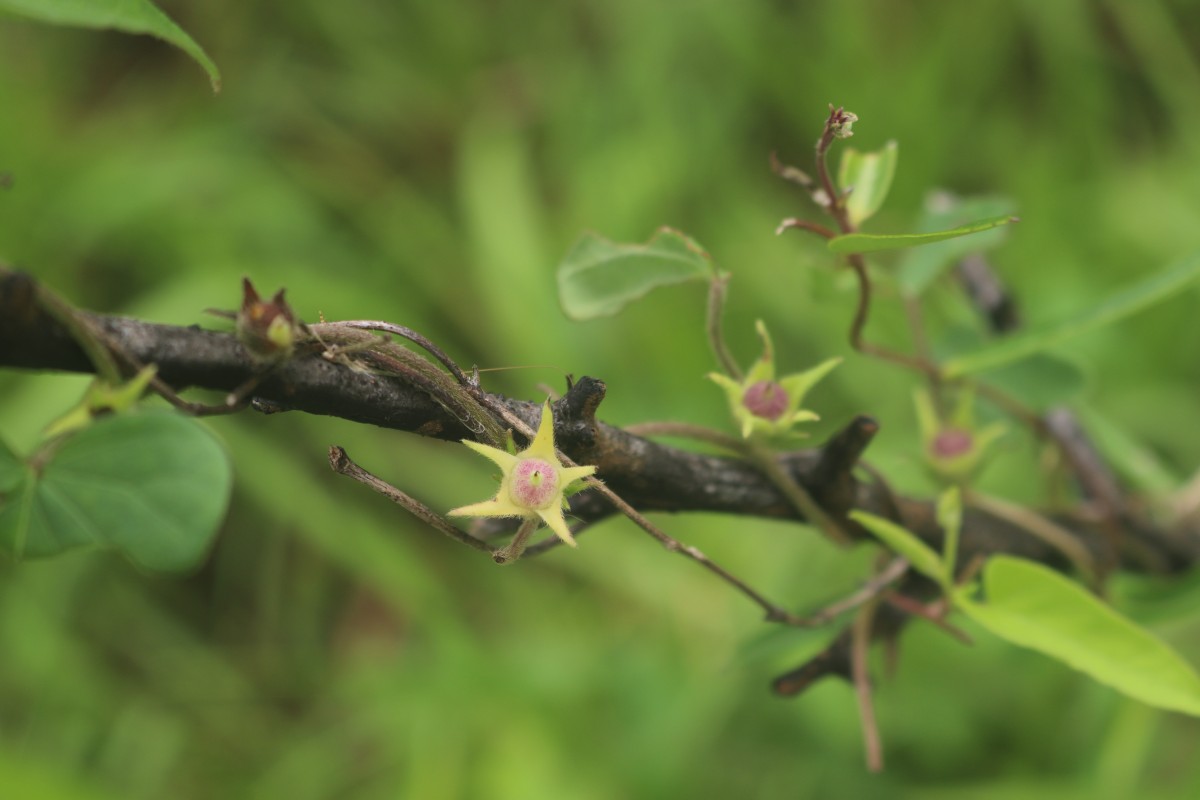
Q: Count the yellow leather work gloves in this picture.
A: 0